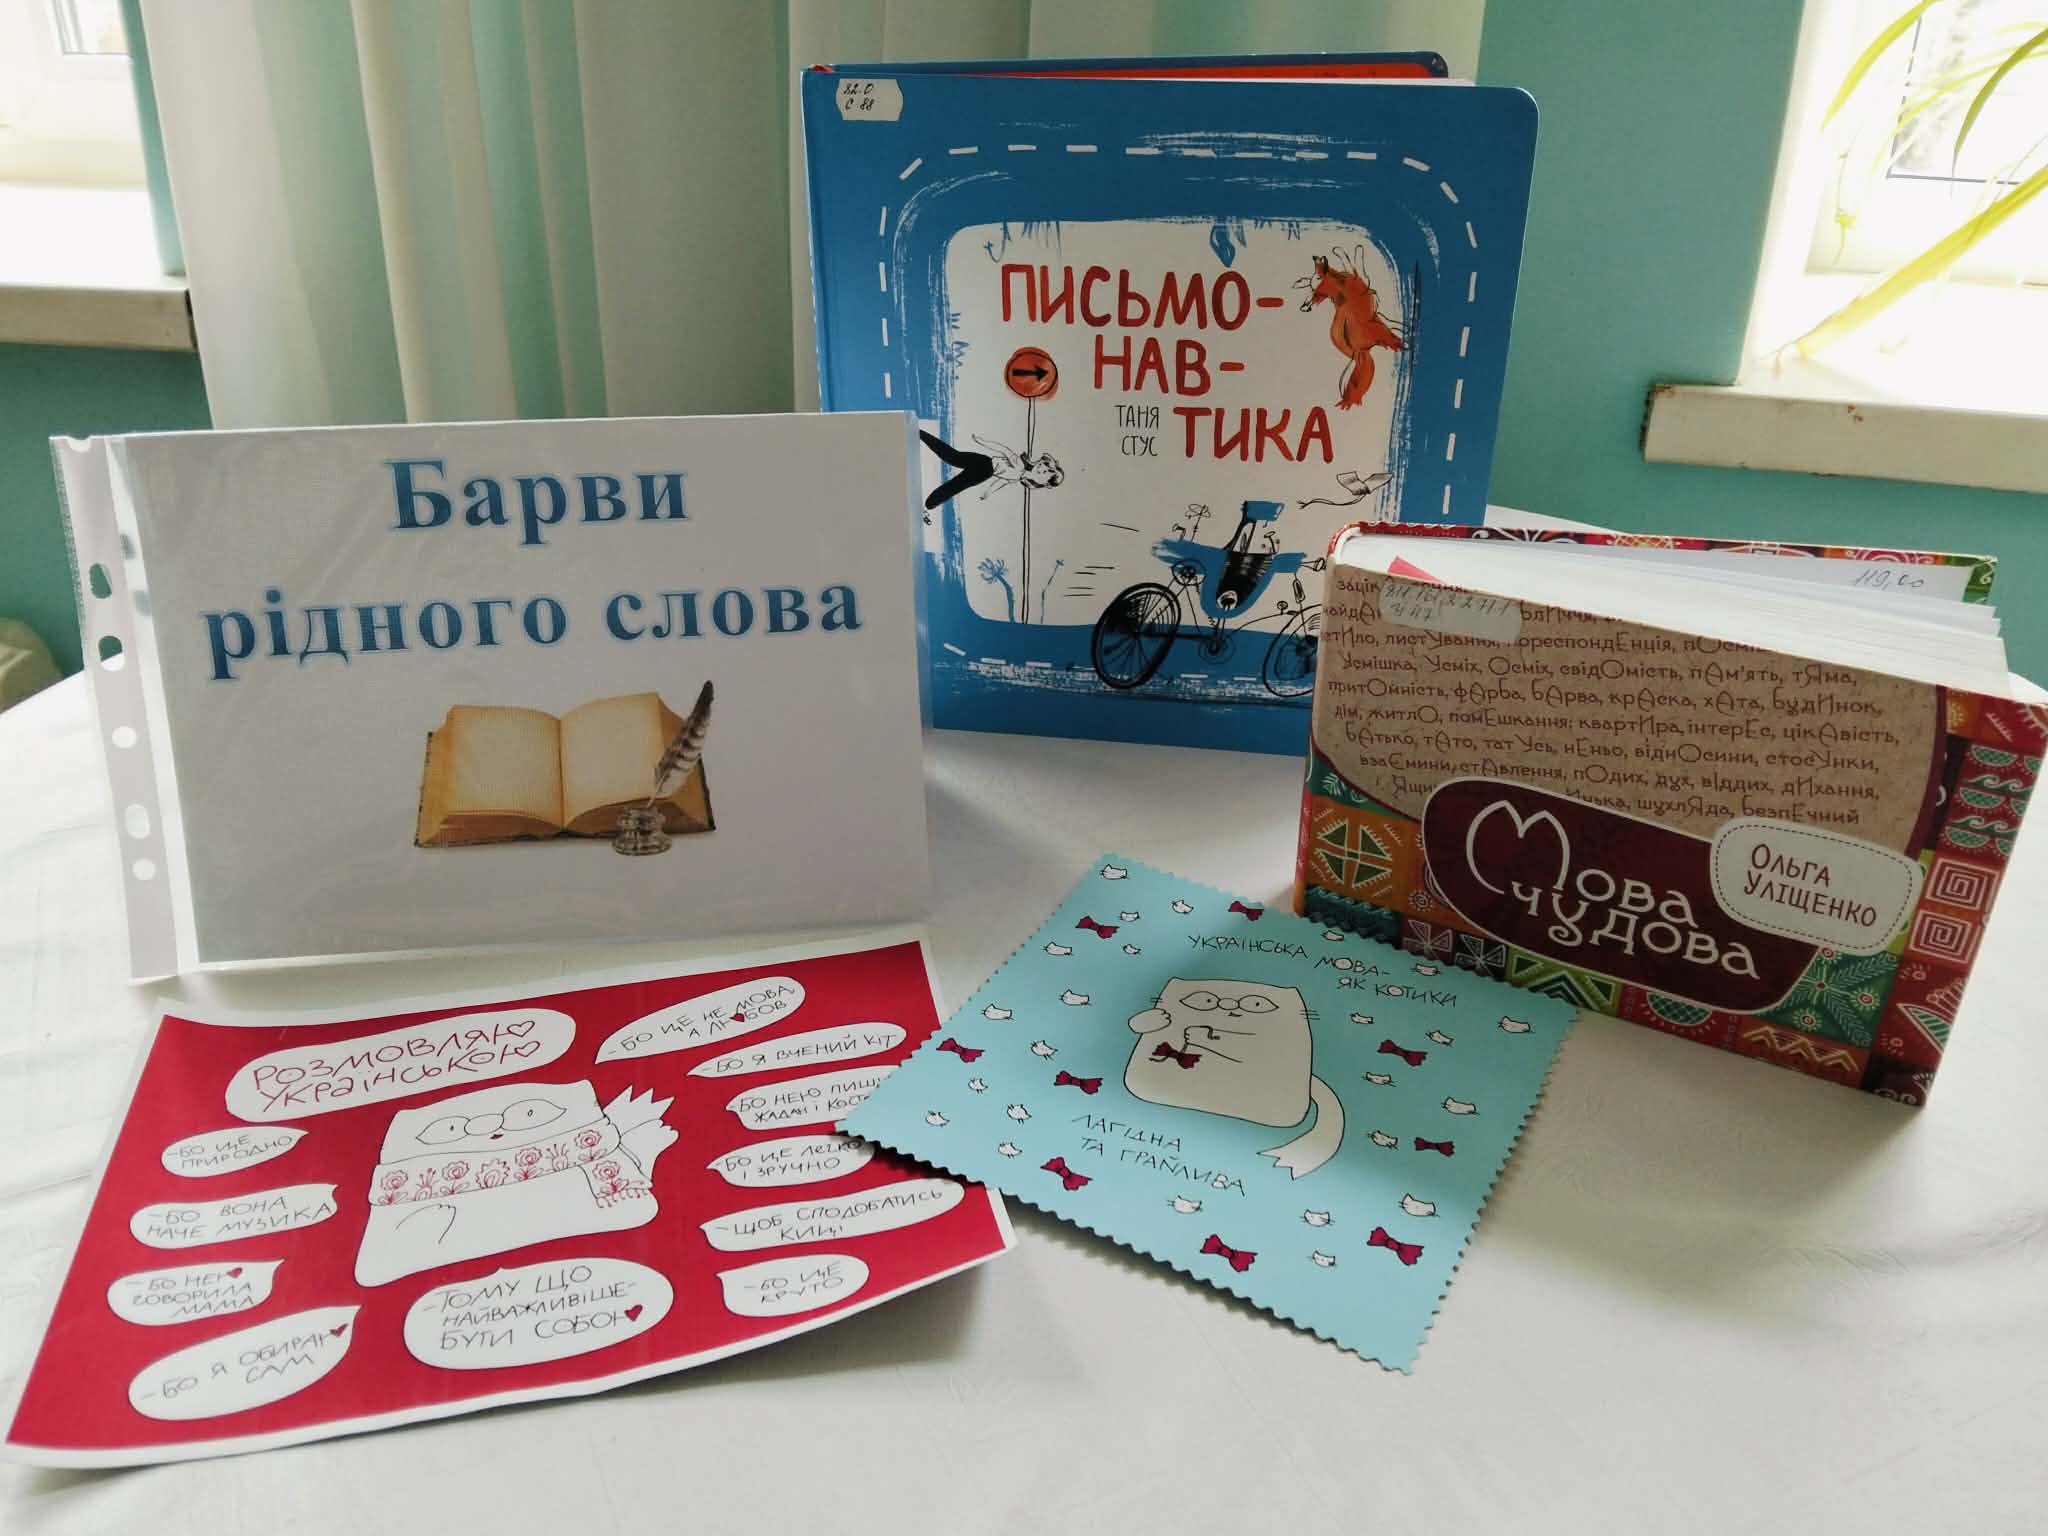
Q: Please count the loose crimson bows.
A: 9